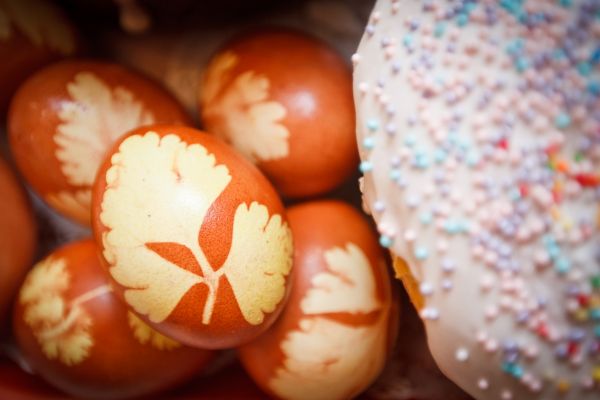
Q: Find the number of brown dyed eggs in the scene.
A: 7